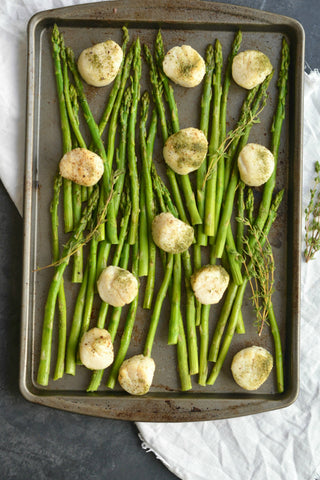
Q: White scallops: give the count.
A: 12